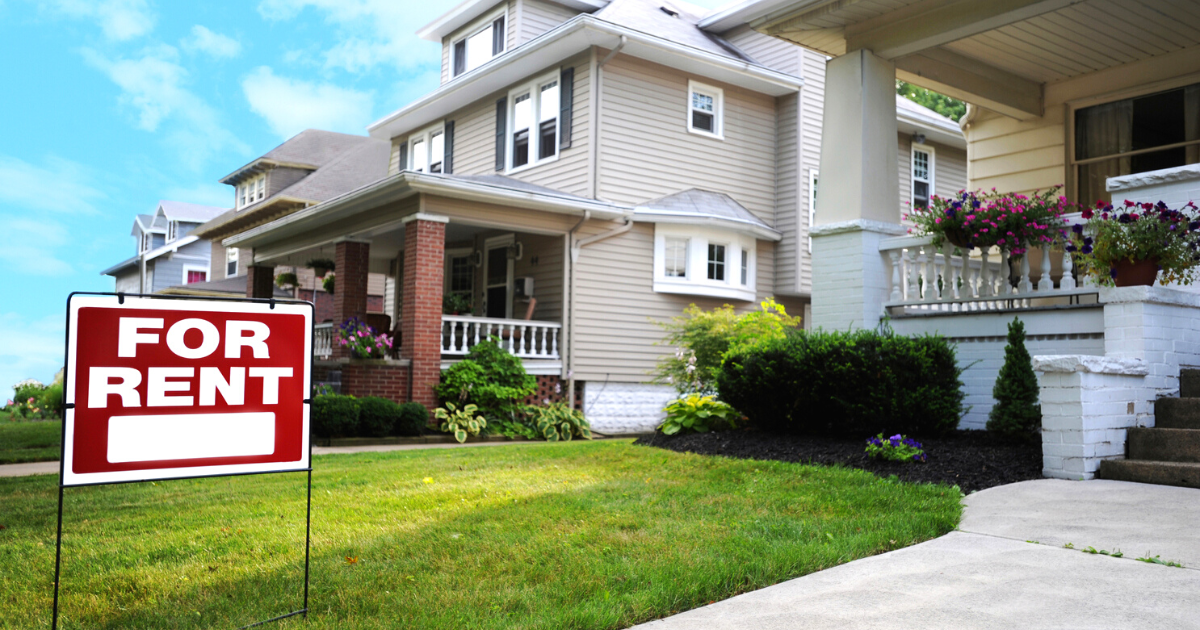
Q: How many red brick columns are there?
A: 3